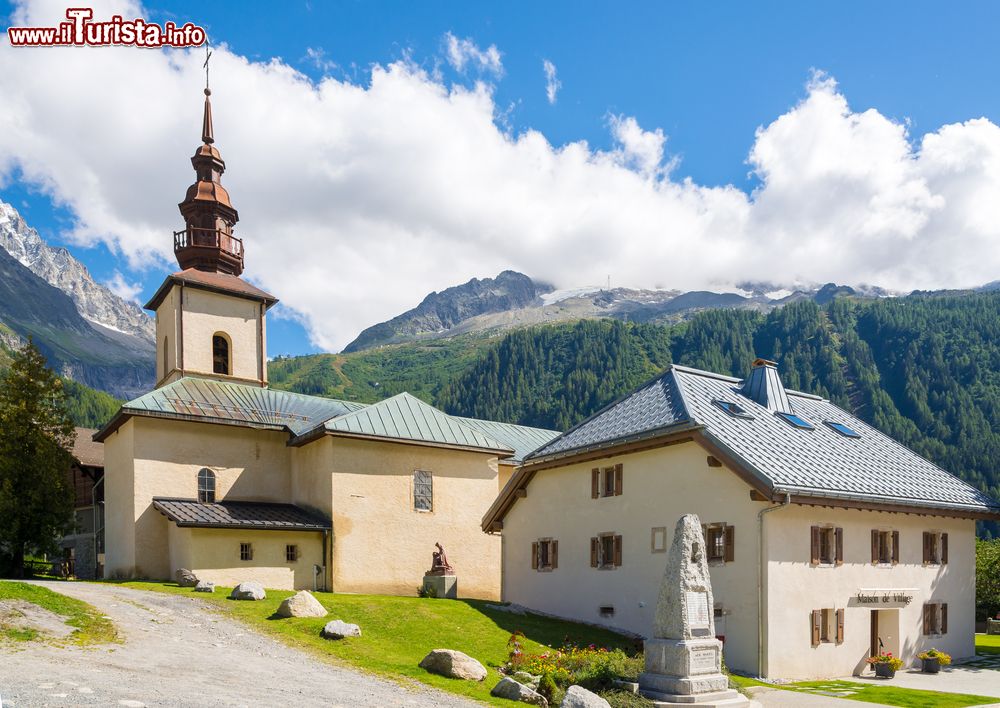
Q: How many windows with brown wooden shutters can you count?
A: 9